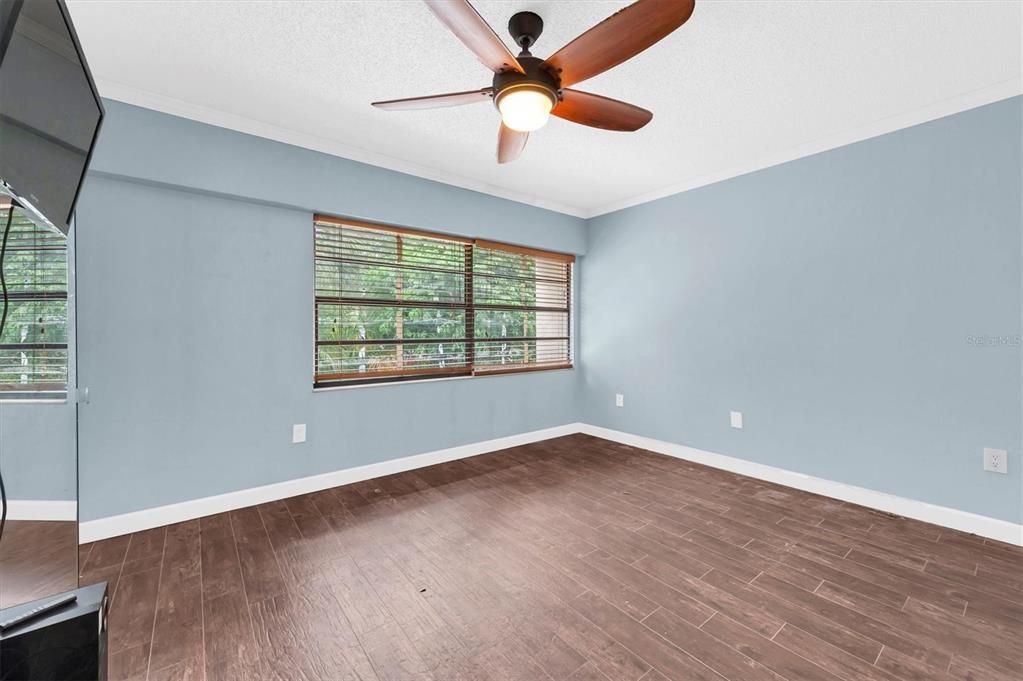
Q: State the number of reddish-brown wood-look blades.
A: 5